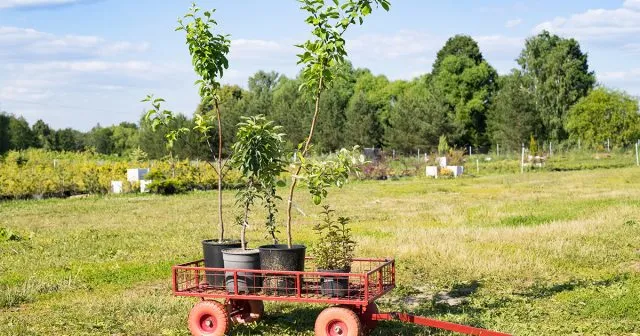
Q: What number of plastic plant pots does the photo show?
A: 4